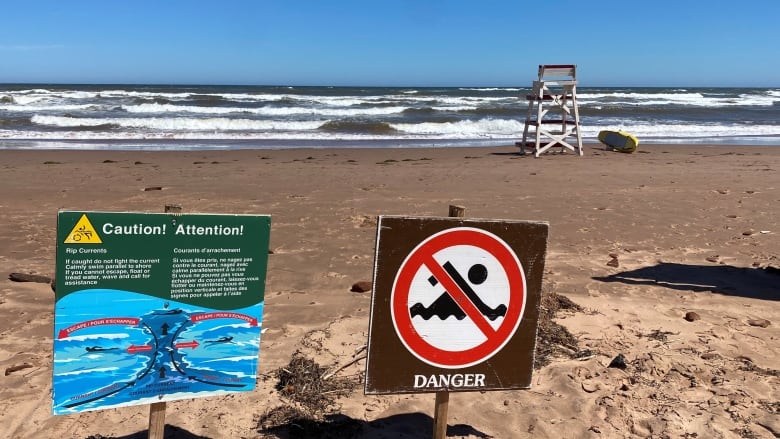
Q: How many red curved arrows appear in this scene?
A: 2